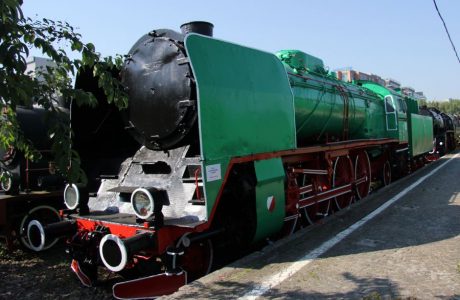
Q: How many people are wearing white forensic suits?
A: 0